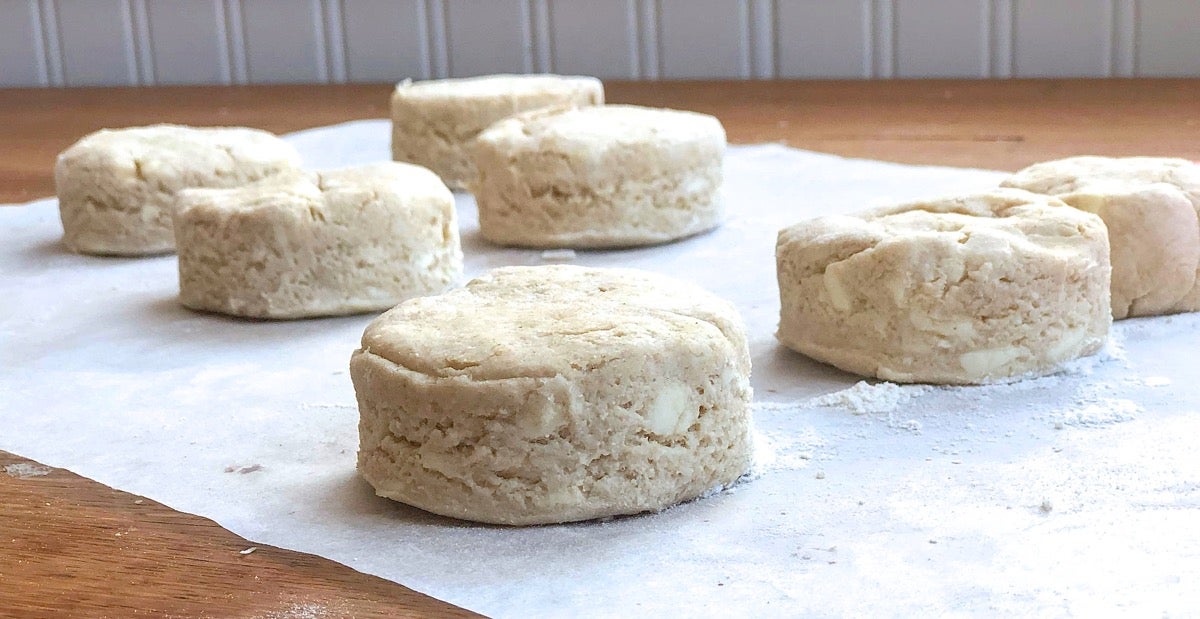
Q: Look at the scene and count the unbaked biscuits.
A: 7